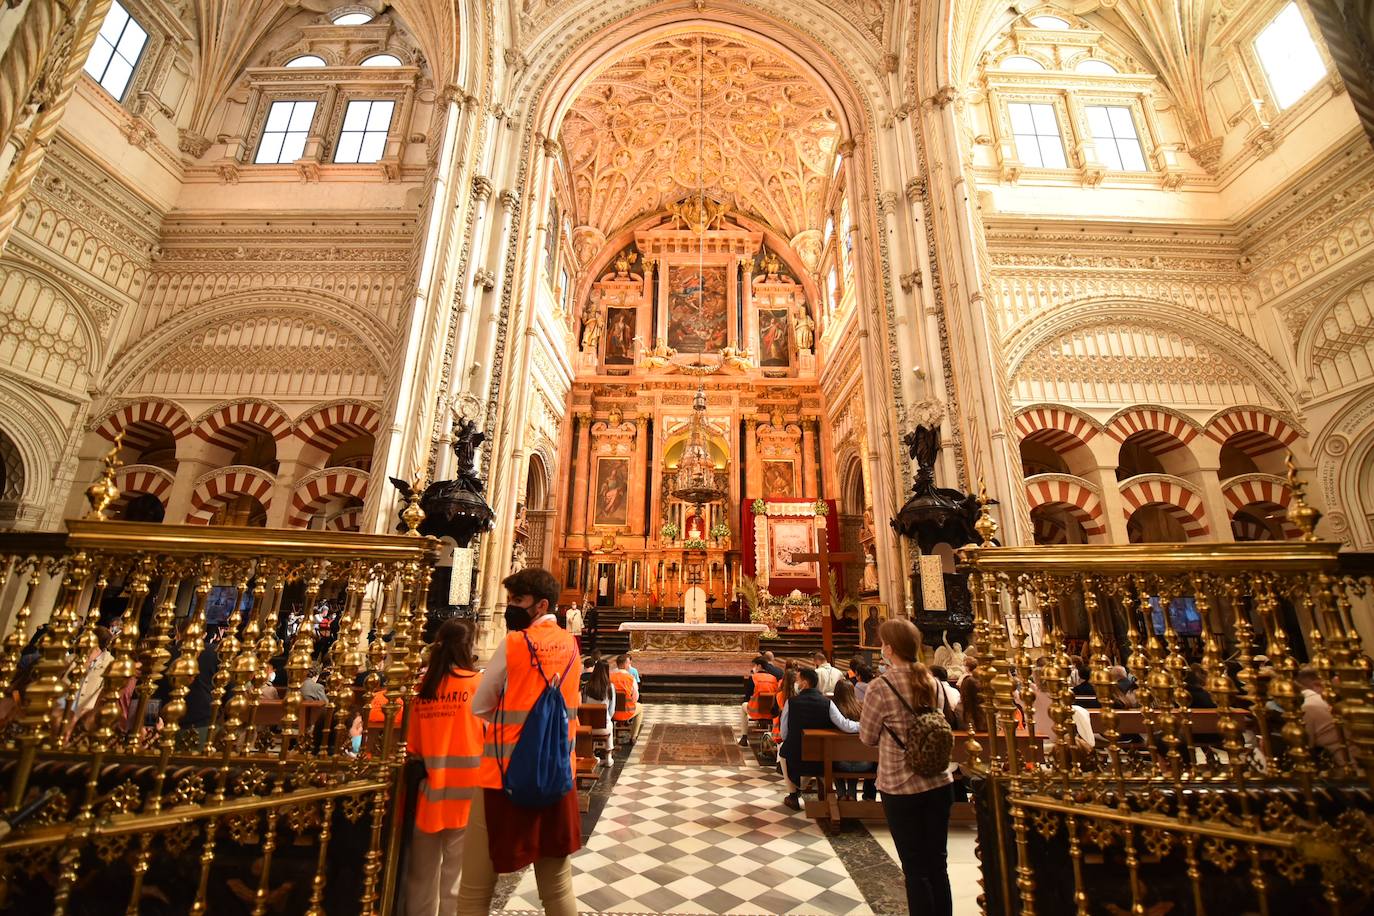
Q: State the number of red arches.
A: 12